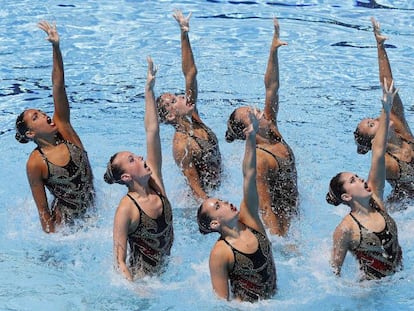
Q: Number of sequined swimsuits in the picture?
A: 7